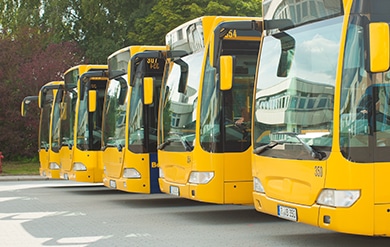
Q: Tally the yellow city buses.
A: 5